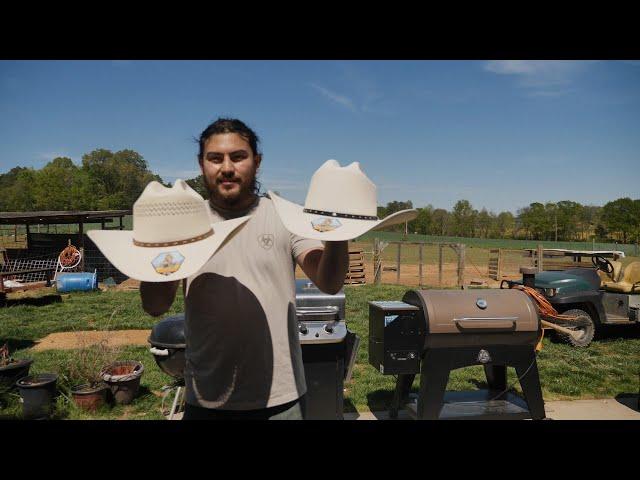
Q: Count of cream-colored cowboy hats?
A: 2